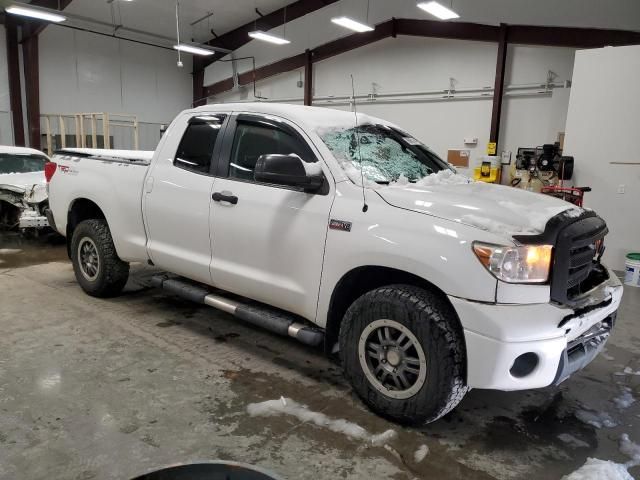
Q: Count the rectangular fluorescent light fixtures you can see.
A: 5